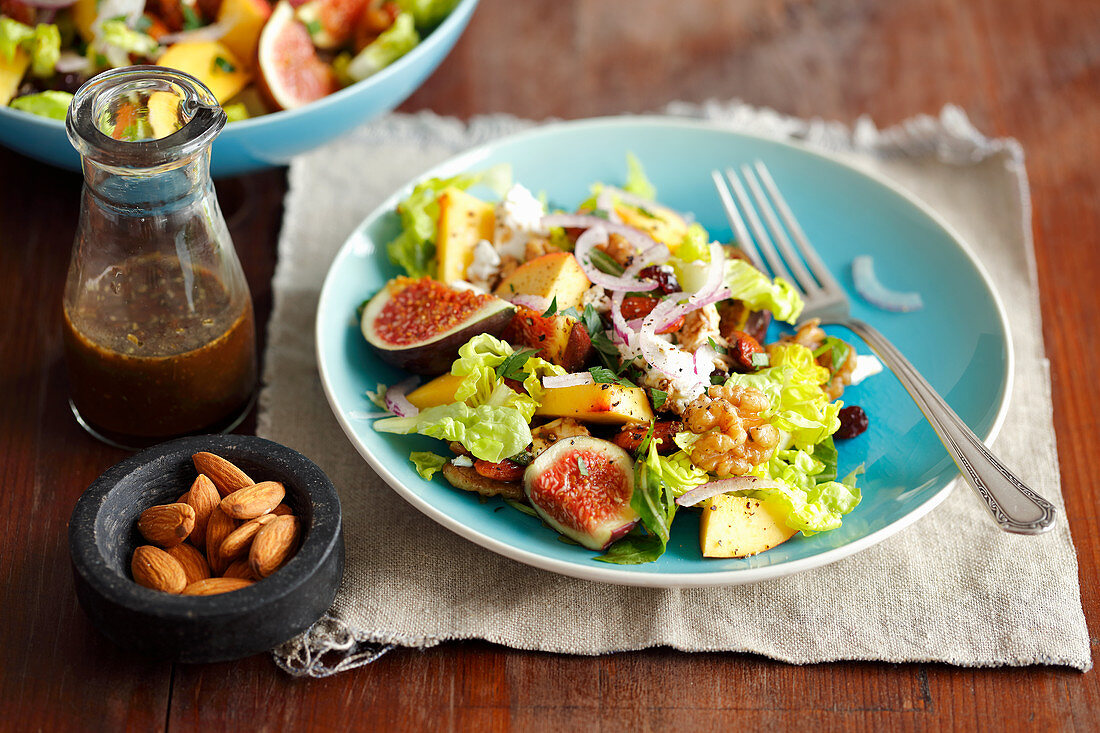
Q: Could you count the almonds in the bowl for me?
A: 13